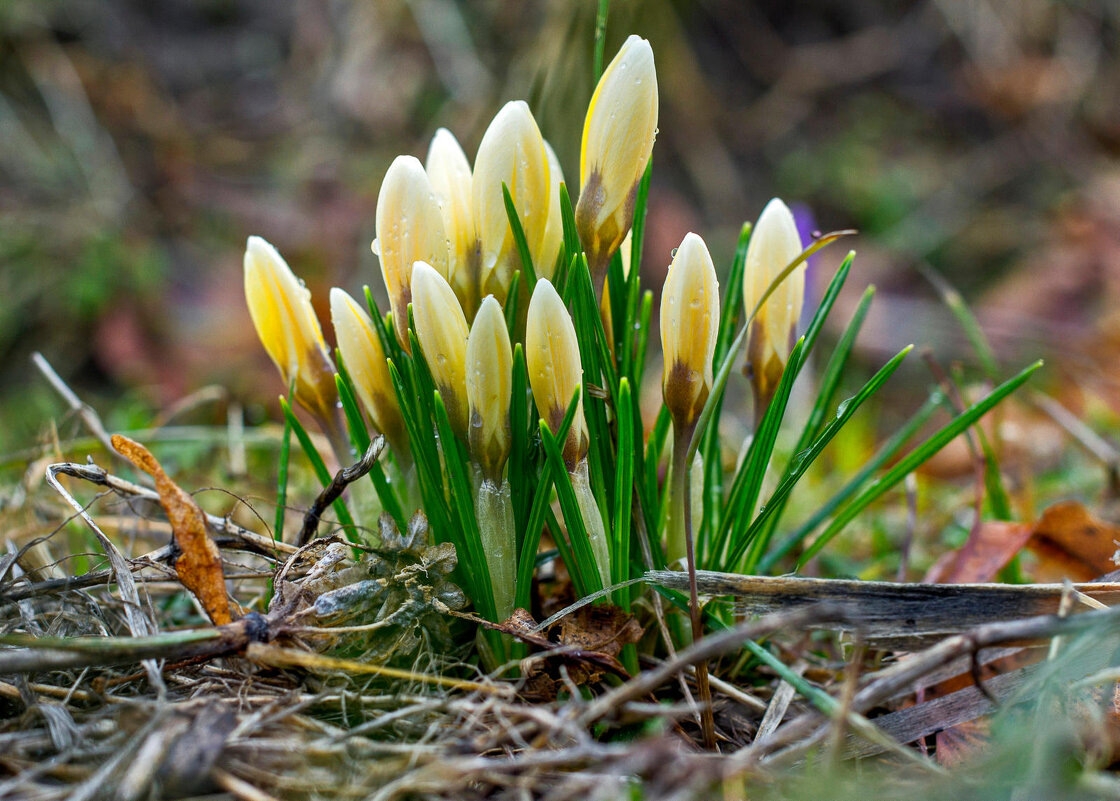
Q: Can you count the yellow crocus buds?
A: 12